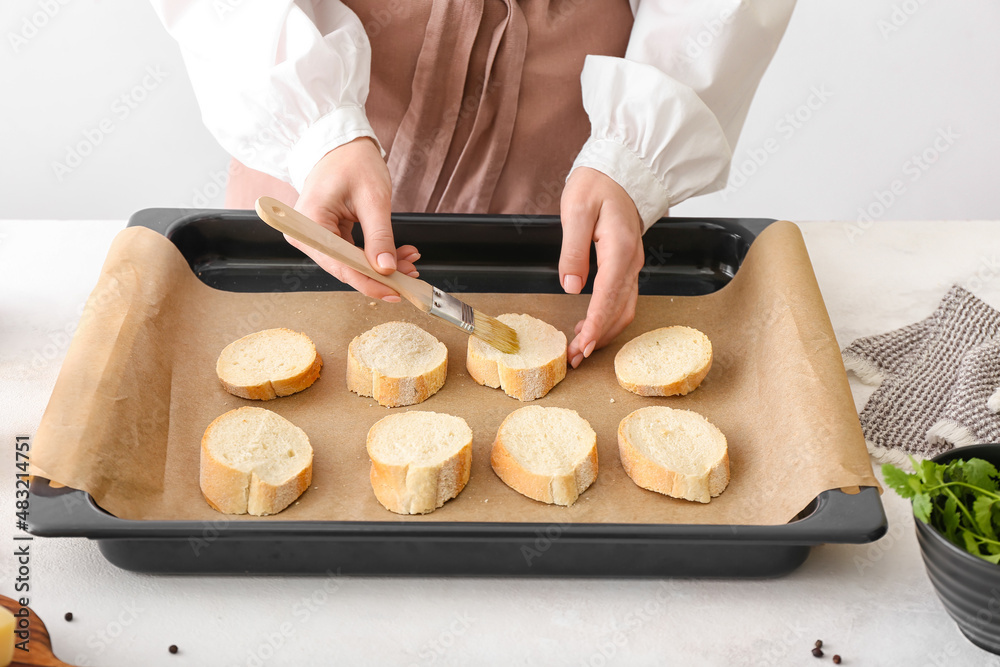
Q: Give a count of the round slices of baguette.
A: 8